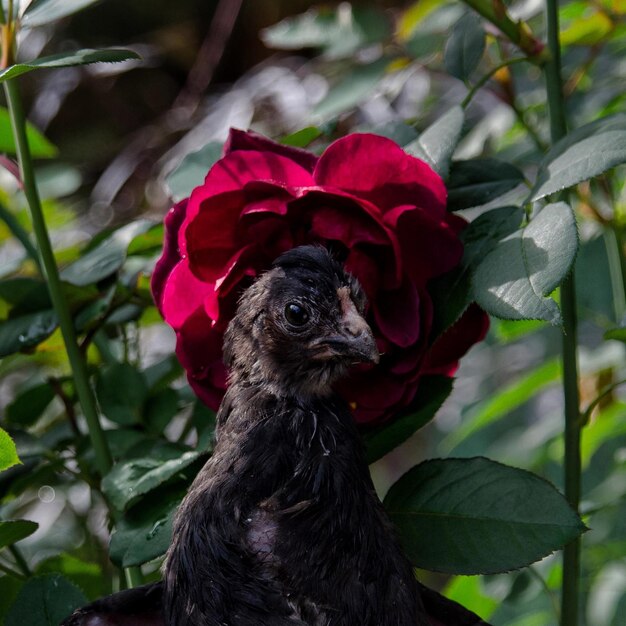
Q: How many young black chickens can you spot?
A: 1